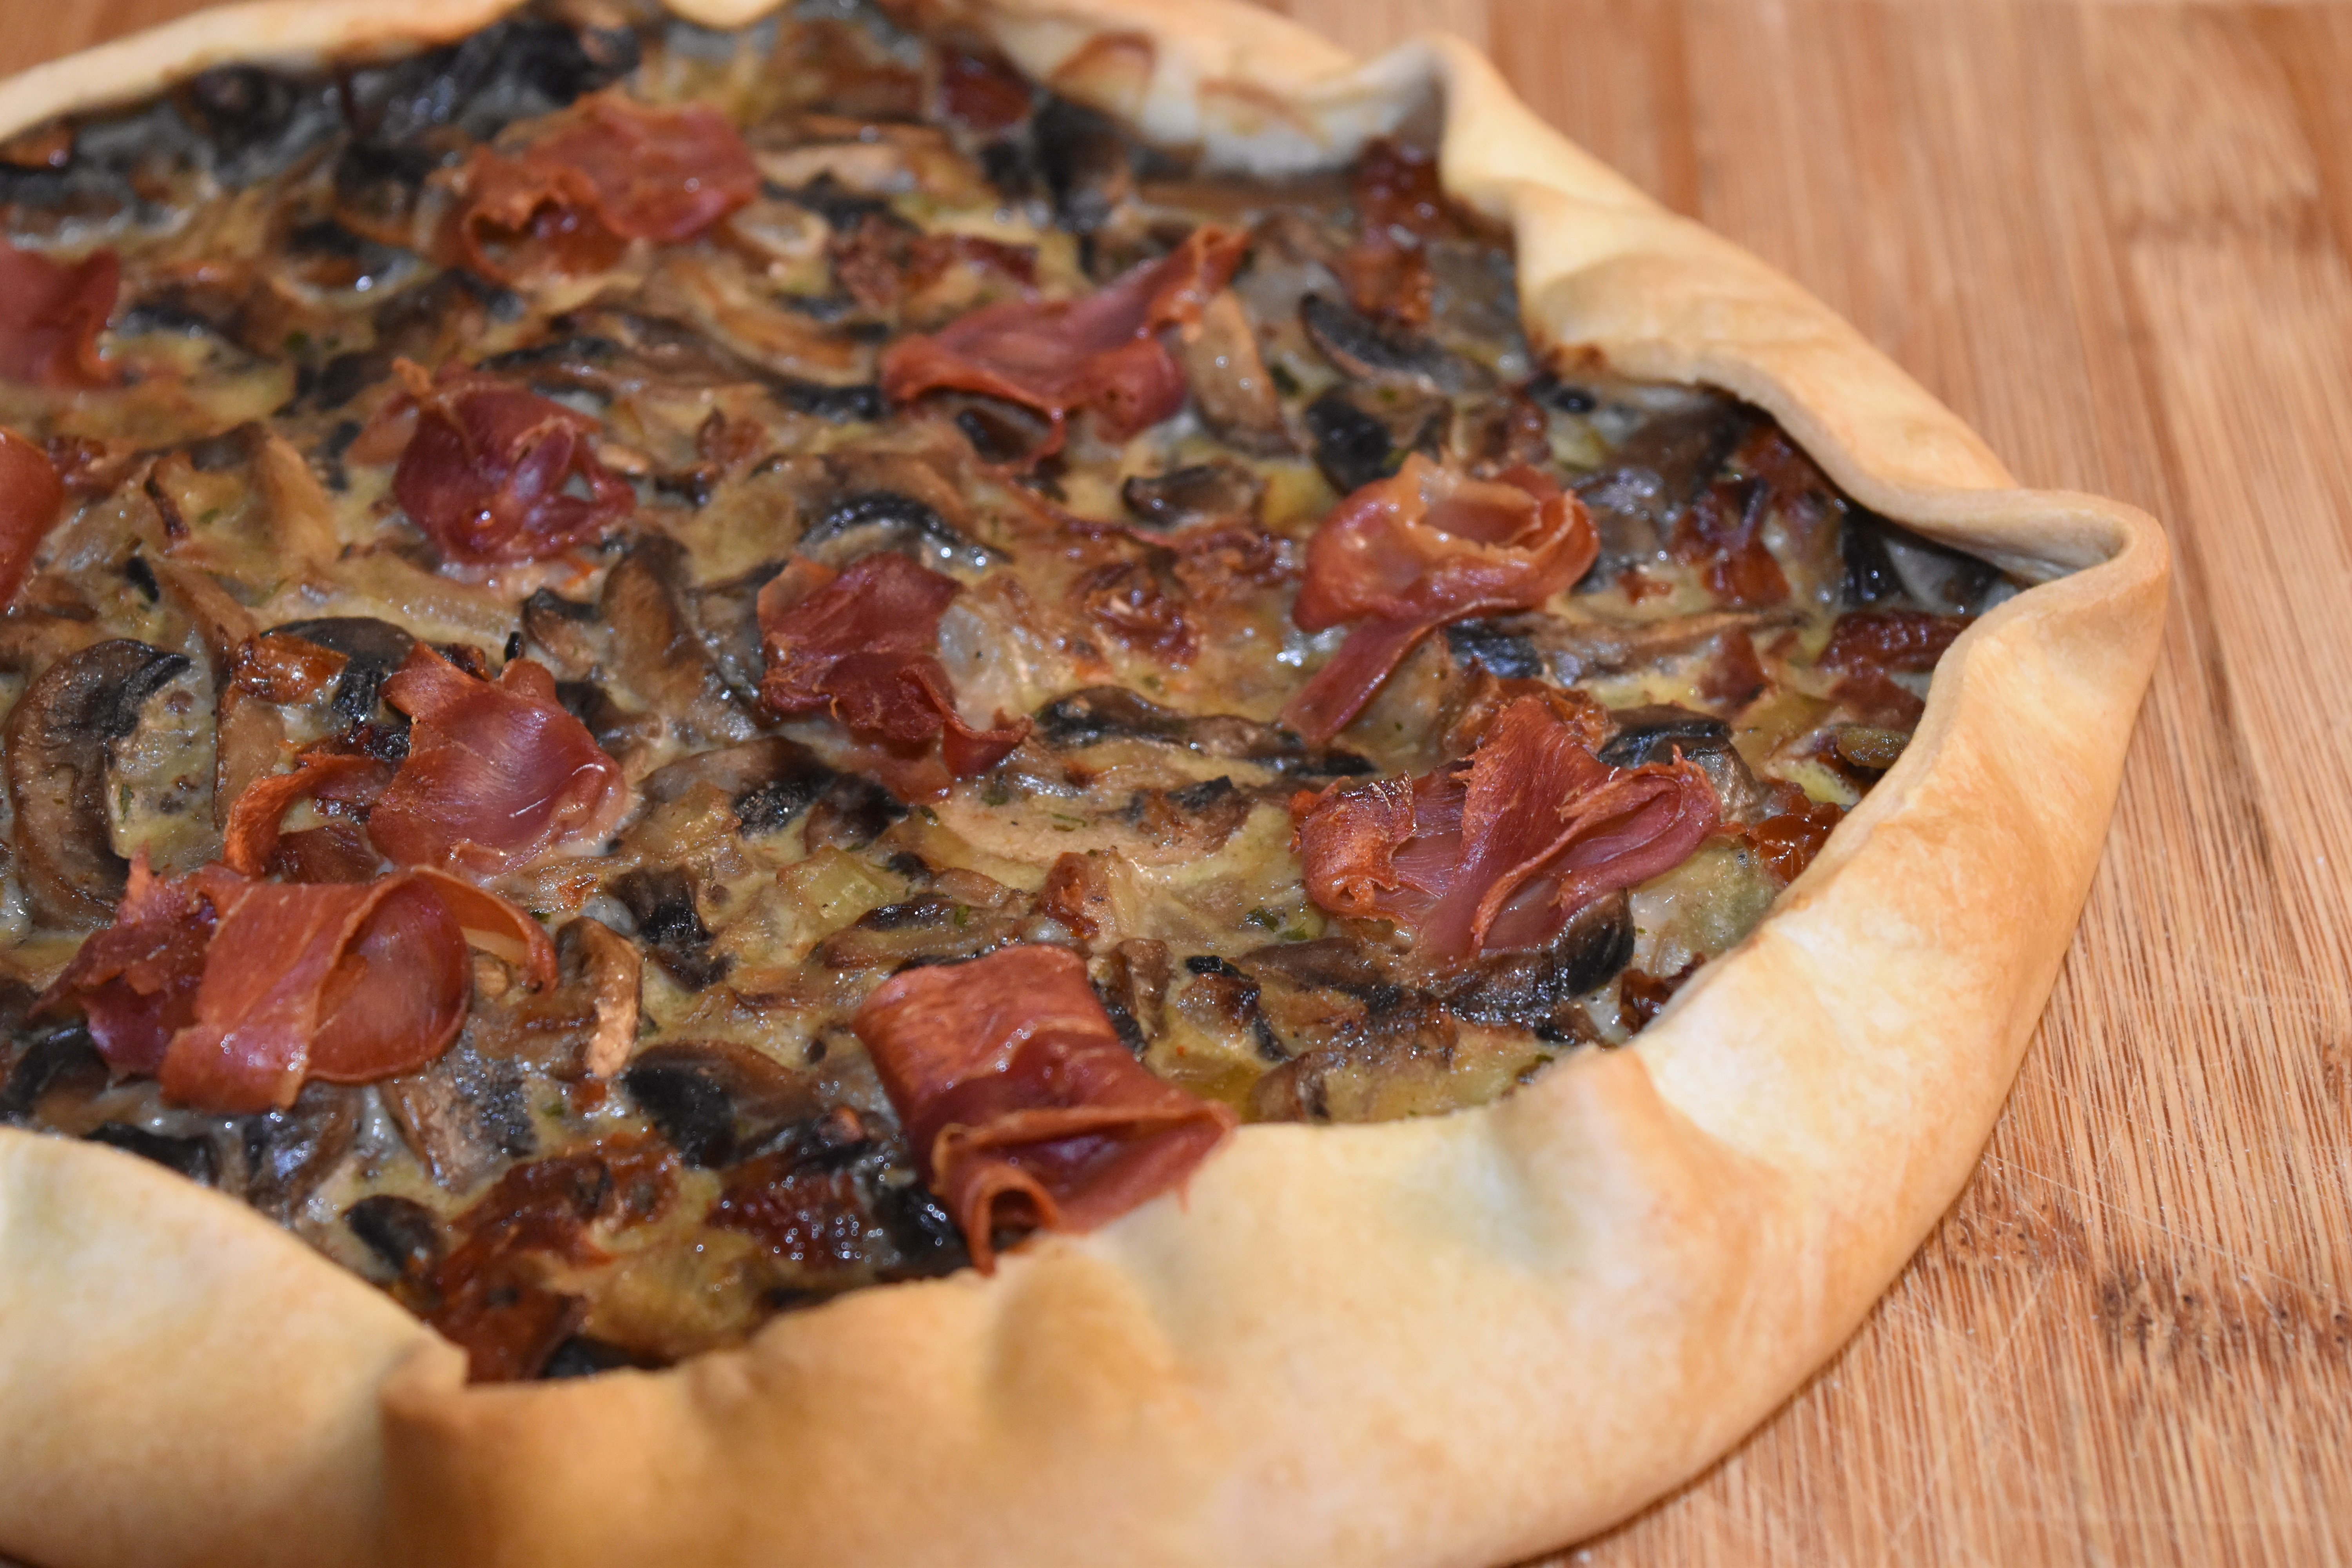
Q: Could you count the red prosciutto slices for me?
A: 11